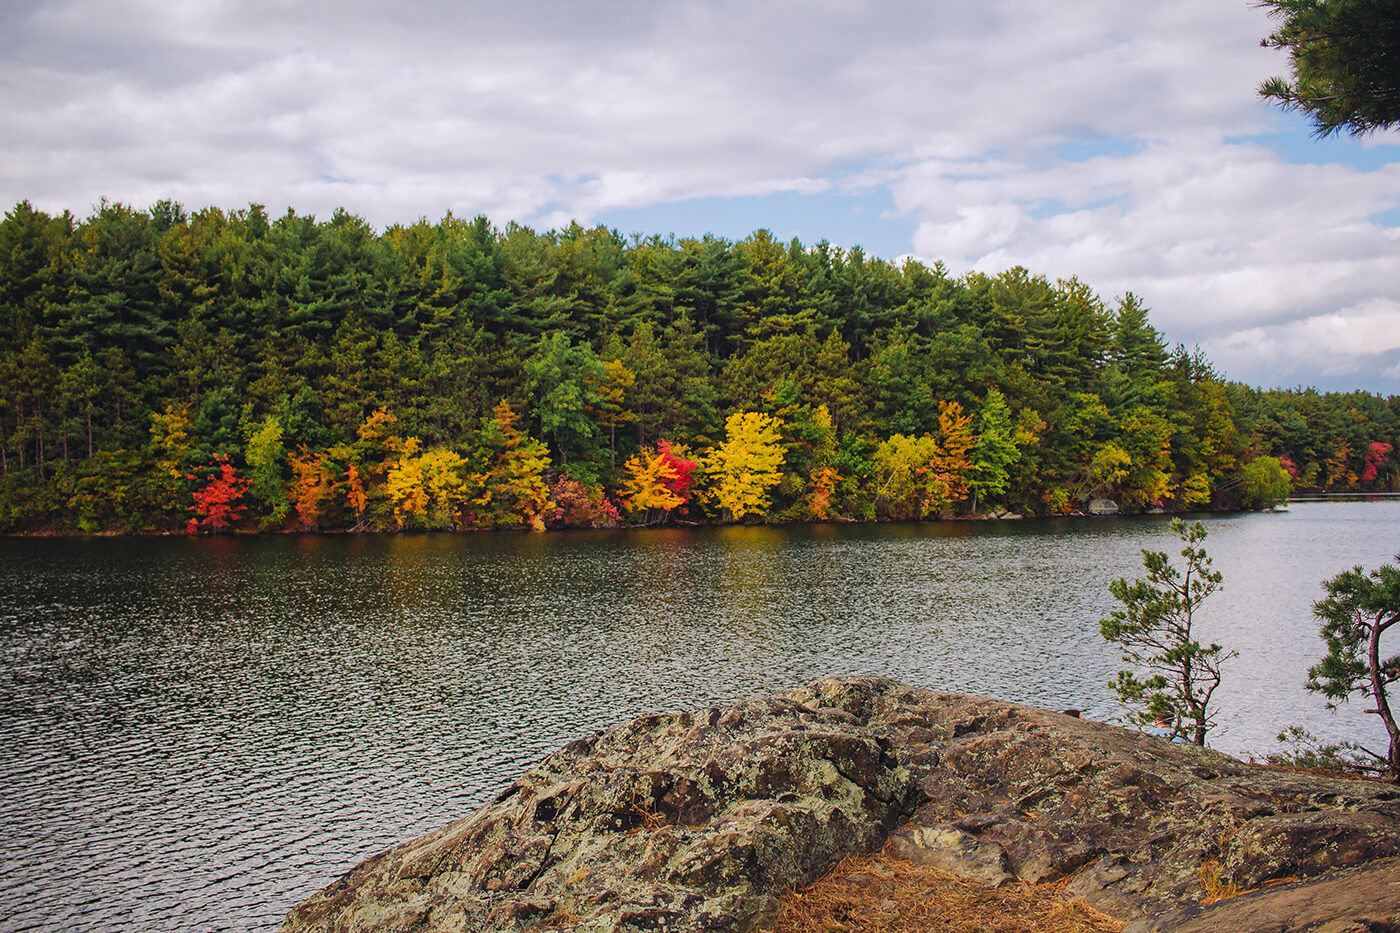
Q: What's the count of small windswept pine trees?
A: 2